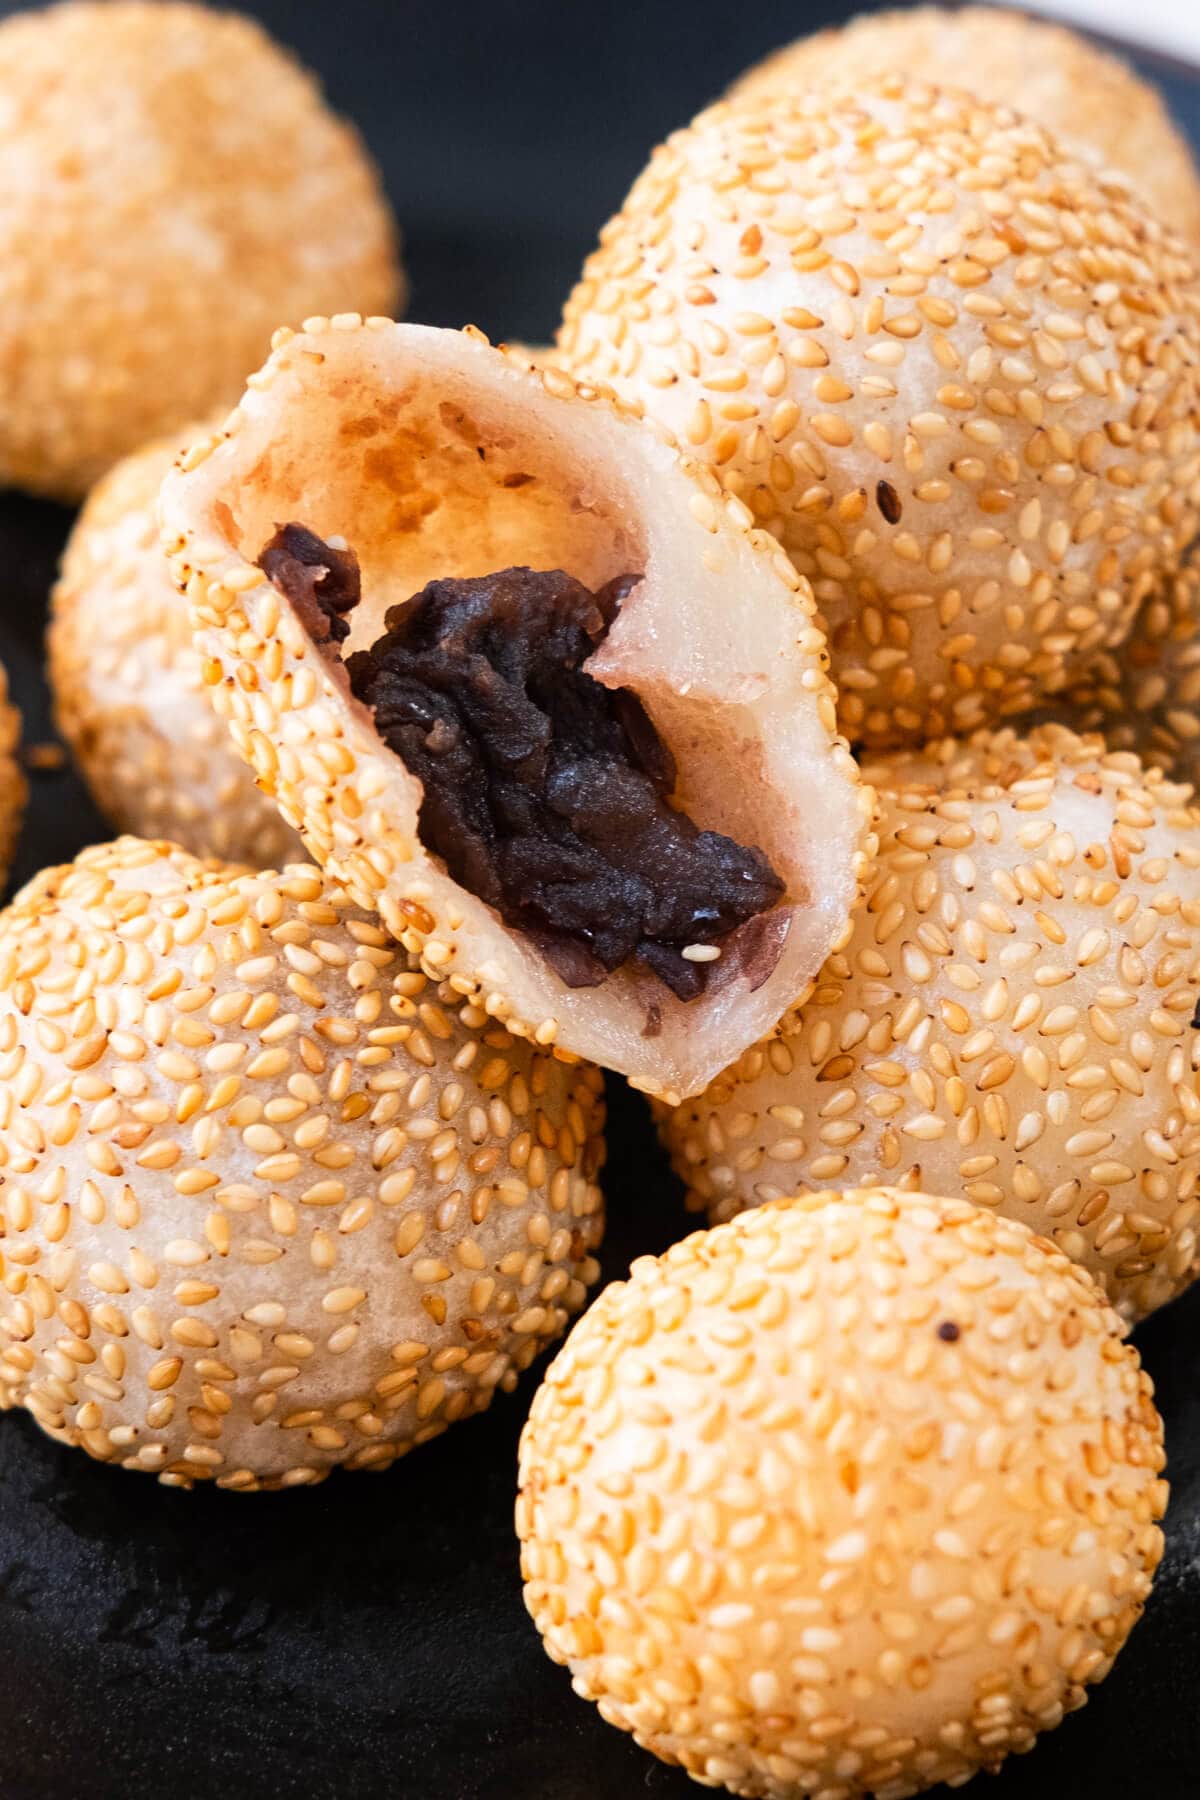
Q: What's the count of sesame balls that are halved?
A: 1